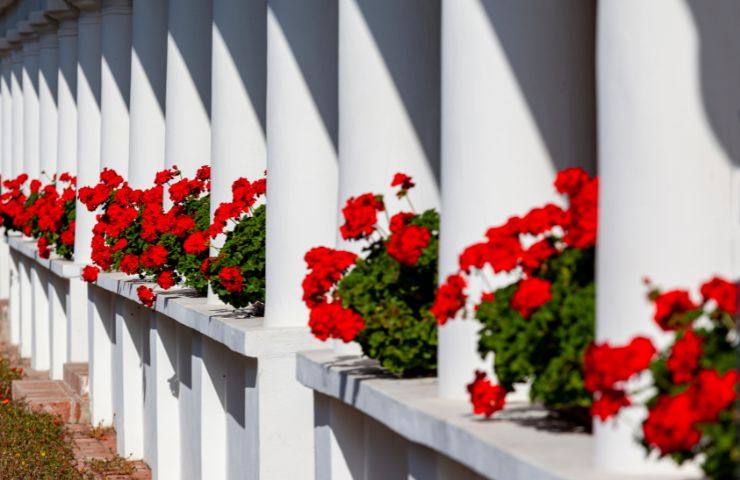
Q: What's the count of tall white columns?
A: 14